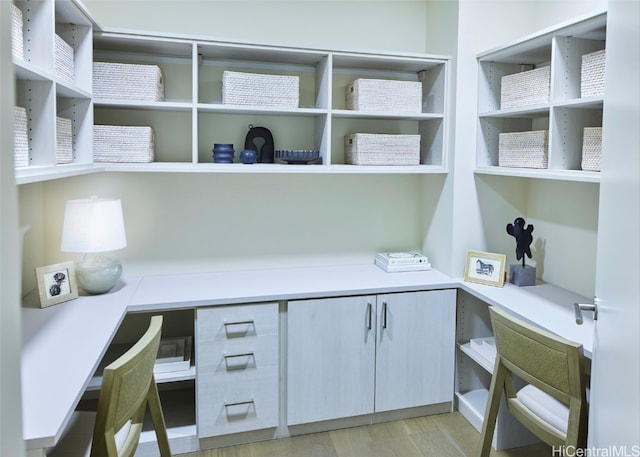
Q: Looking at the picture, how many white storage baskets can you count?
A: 13